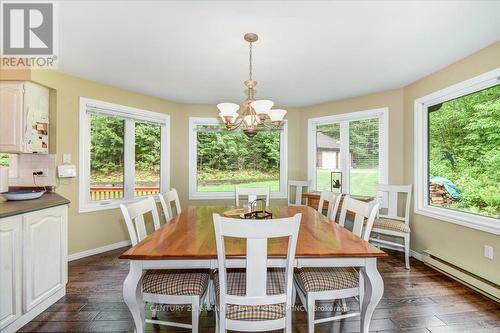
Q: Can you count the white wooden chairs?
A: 8